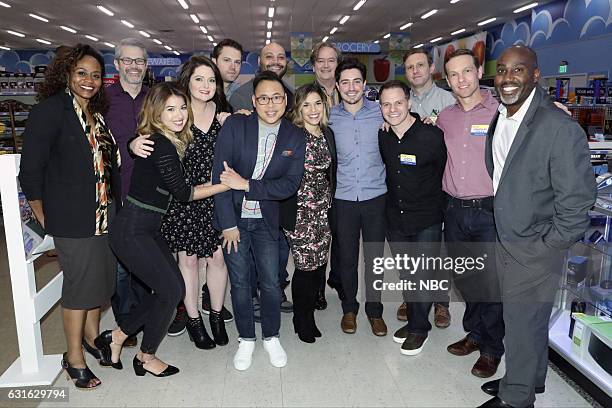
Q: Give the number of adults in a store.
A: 14